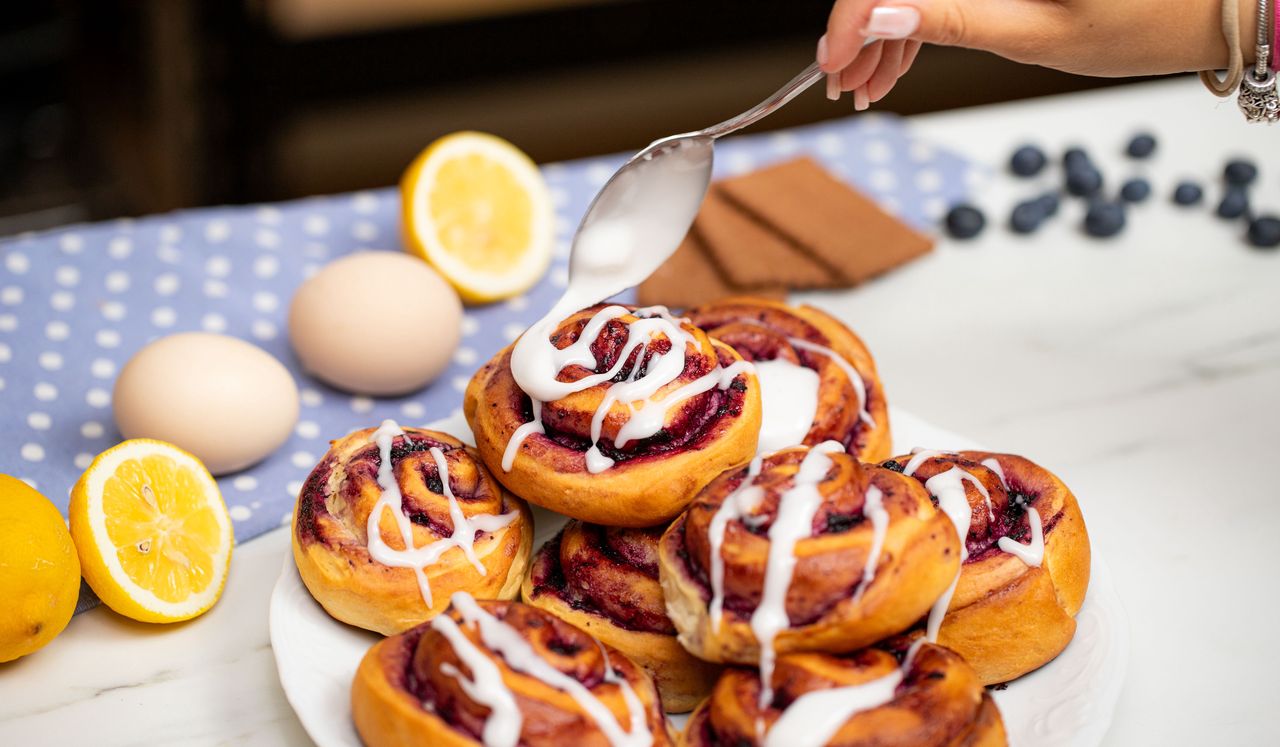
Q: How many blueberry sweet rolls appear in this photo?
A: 8